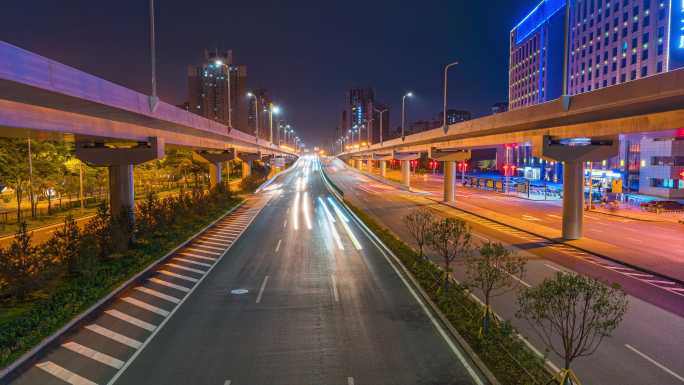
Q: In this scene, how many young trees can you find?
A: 4